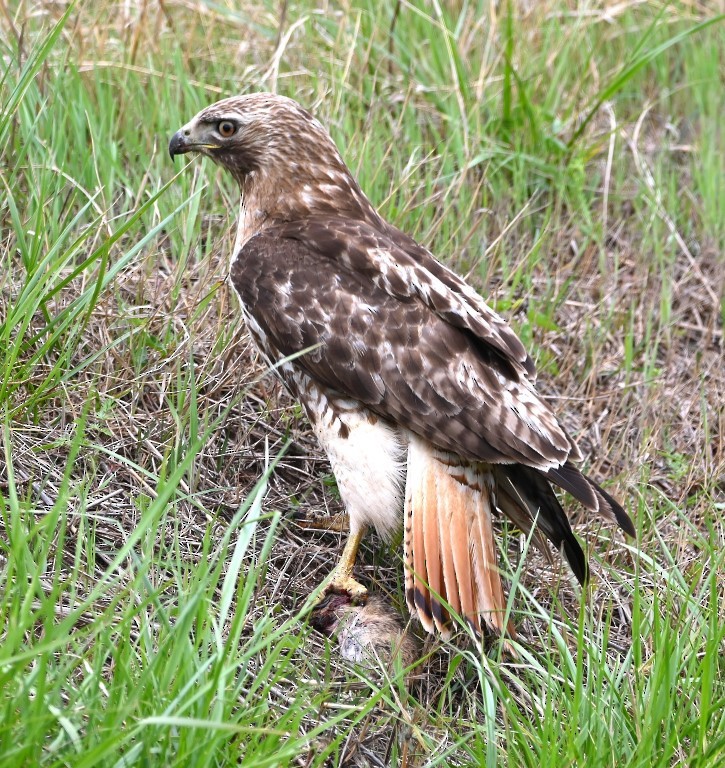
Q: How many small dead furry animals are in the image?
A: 1